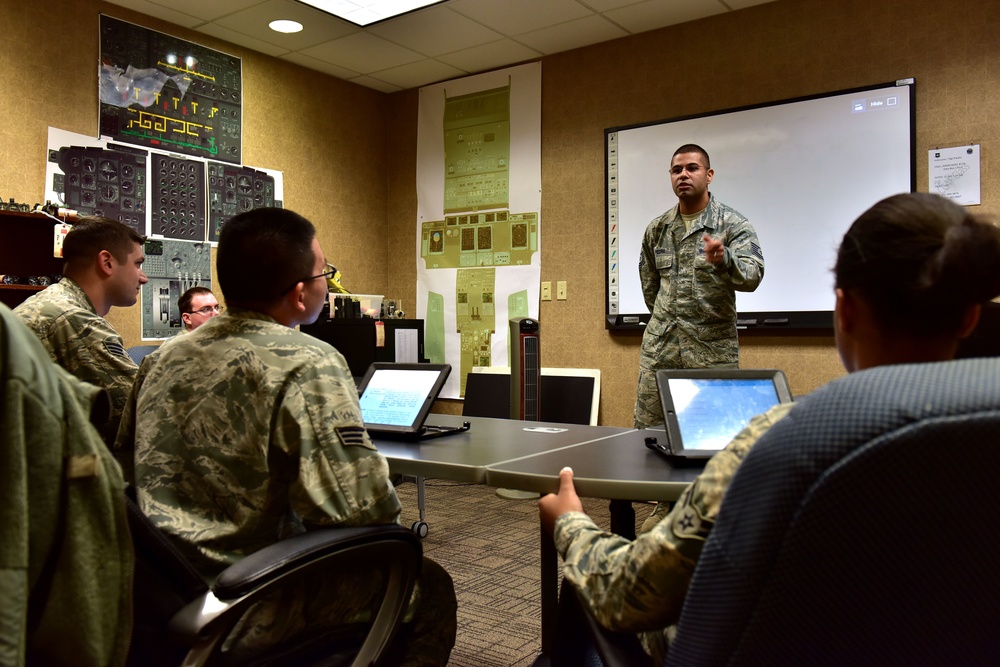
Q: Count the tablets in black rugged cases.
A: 2